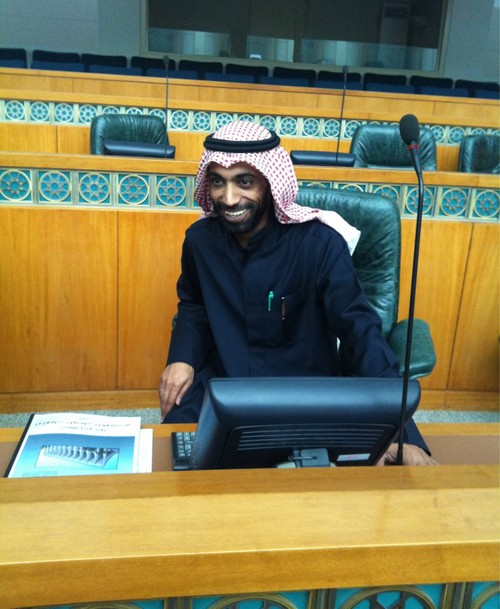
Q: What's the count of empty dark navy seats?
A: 11